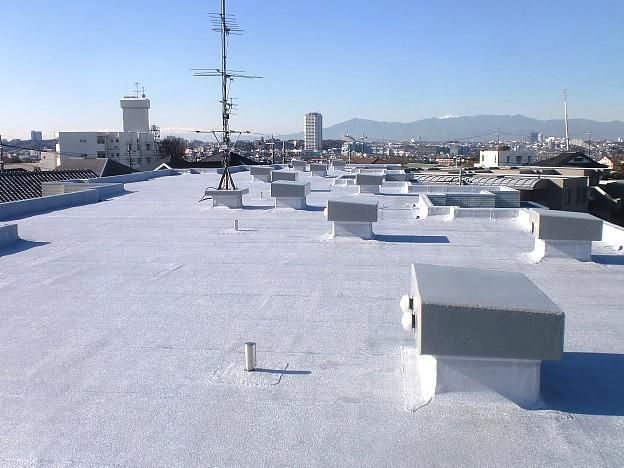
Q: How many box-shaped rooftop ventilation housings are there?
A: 10